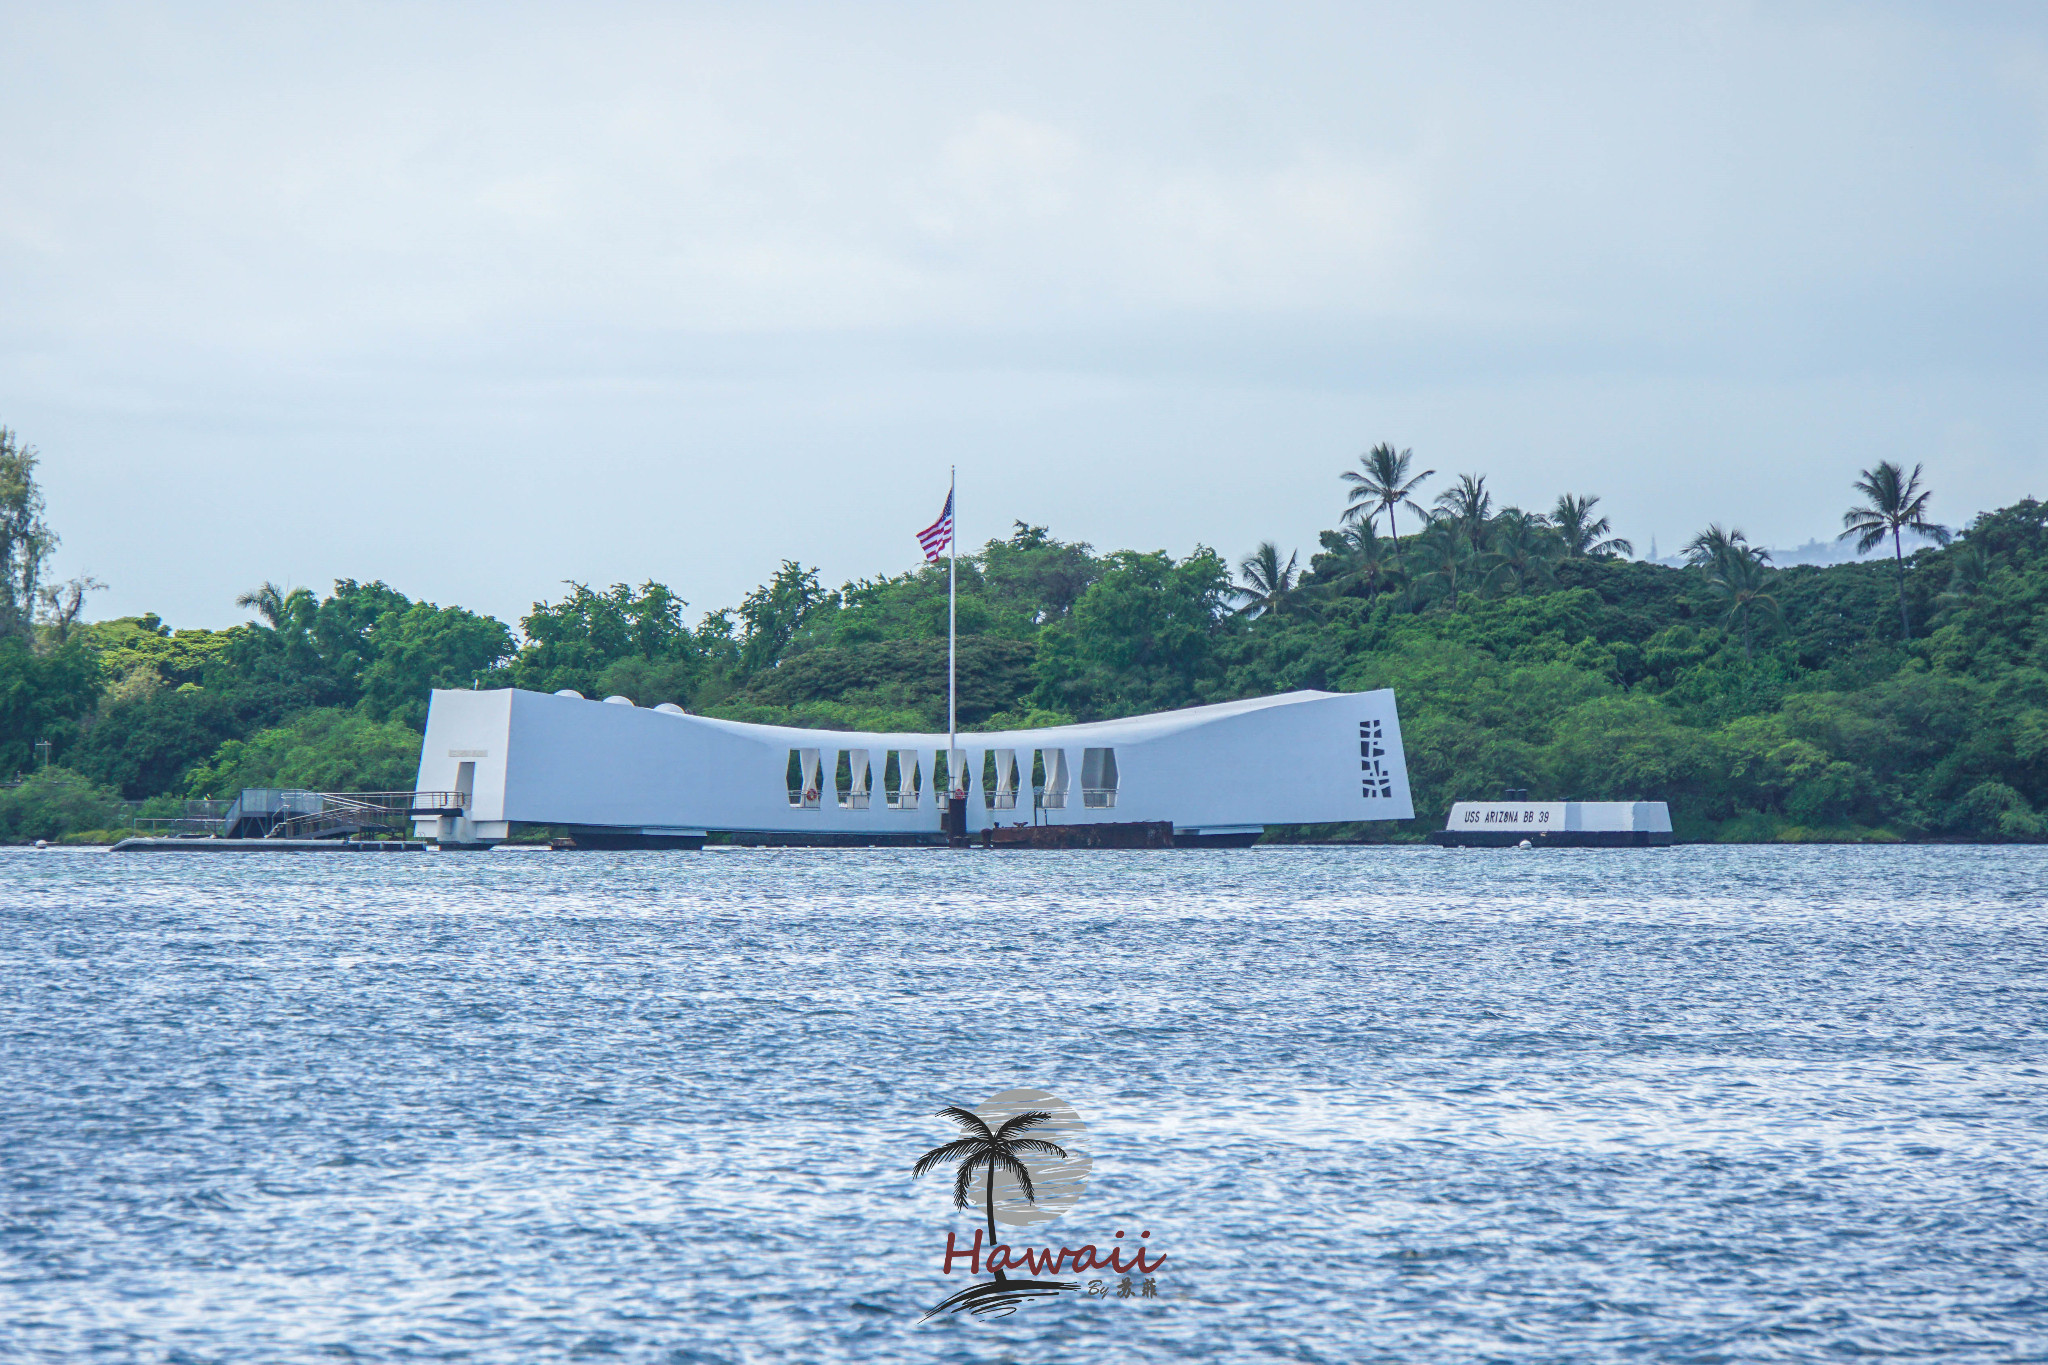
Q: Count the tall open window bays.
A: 7